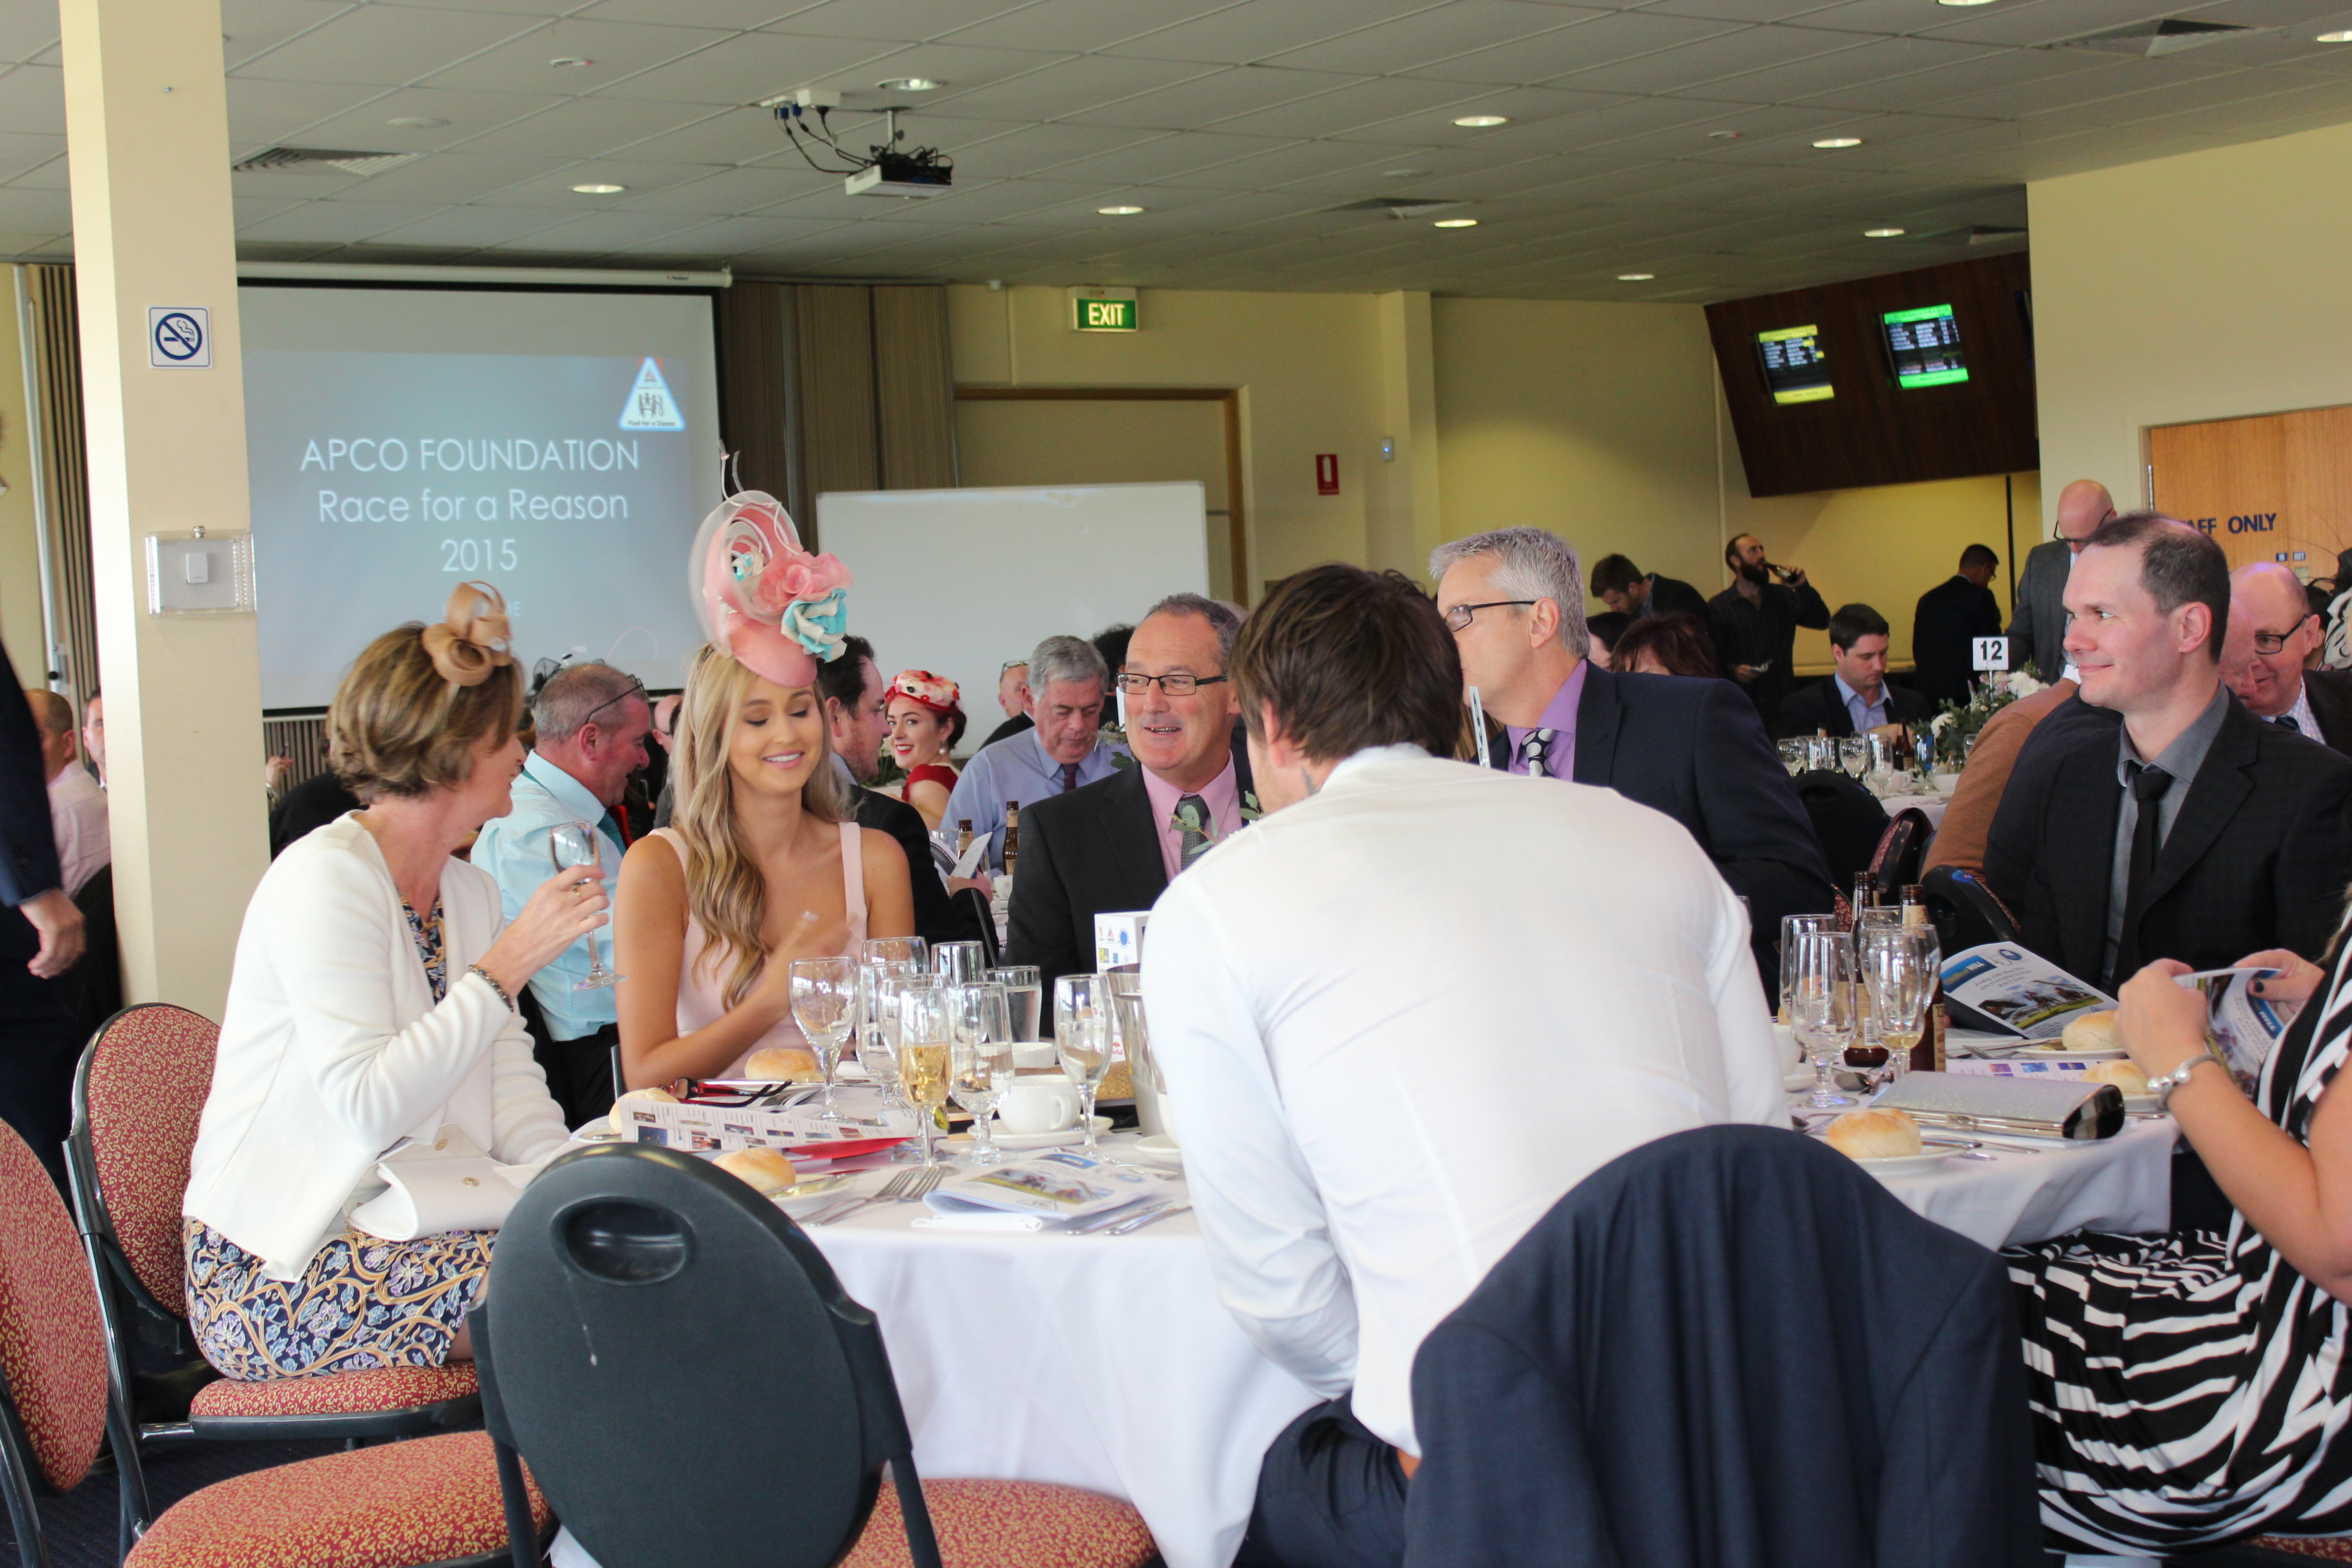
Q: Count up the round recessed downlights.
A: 10